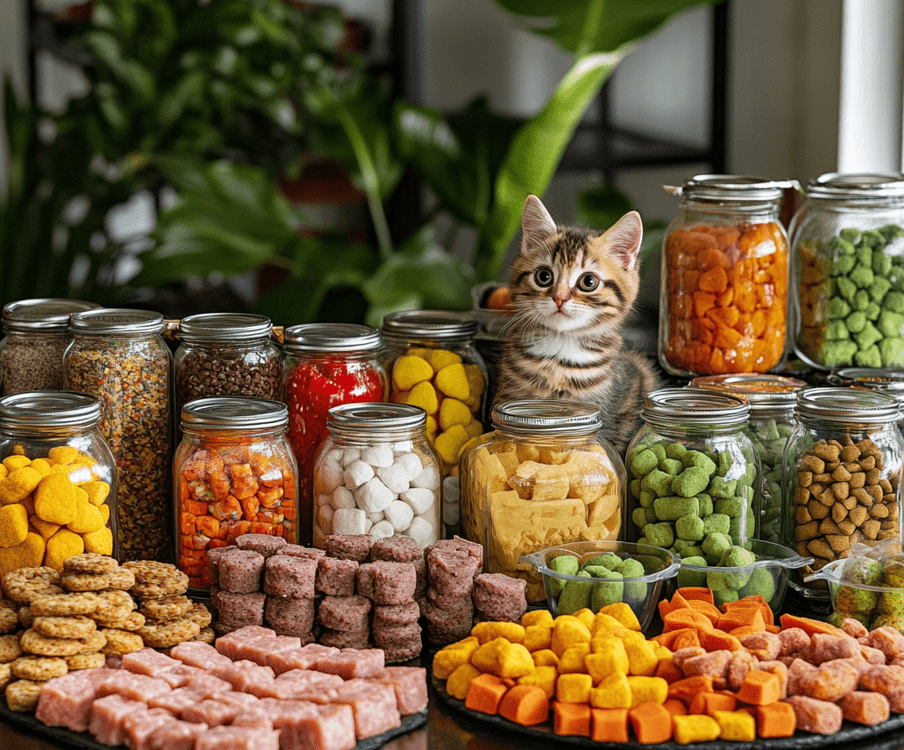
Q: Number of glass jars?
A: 15